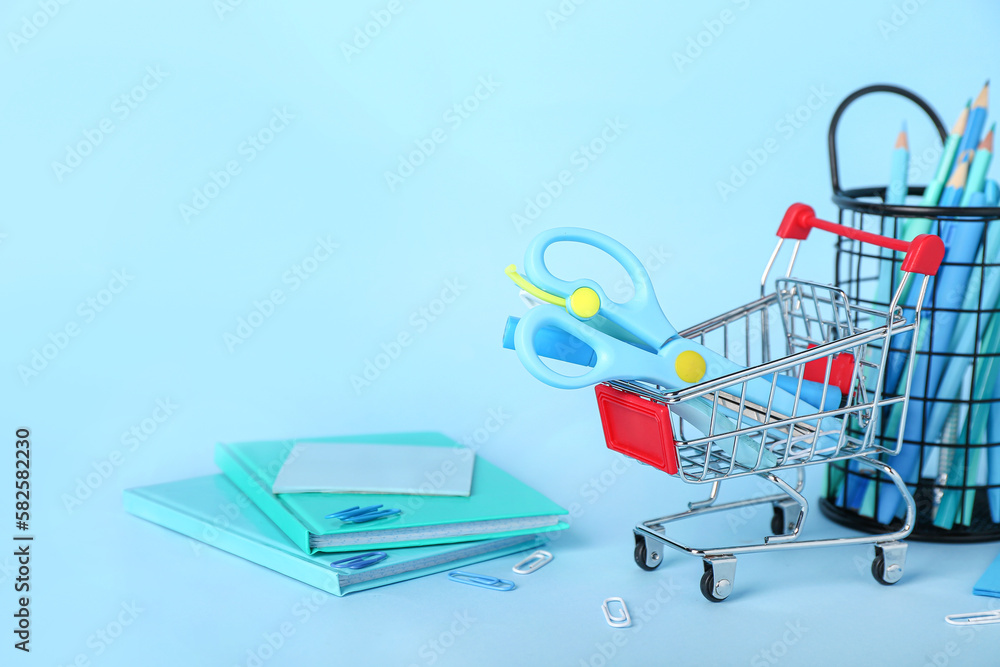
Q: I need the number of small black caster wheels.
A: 4